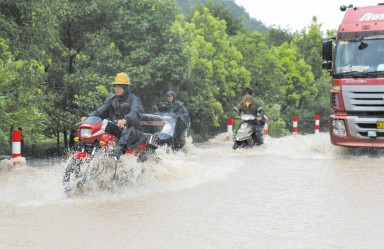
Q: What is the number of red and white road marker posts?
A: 5